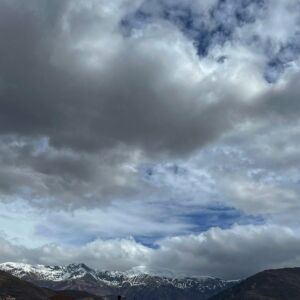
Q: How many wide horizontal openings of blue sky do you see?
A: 1